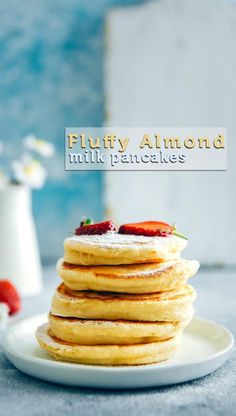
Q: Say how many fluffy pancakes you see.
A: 5